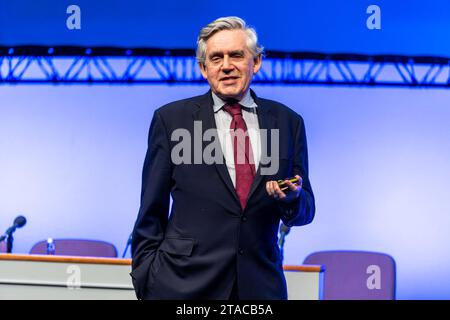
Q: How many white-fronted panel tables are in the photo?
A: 1